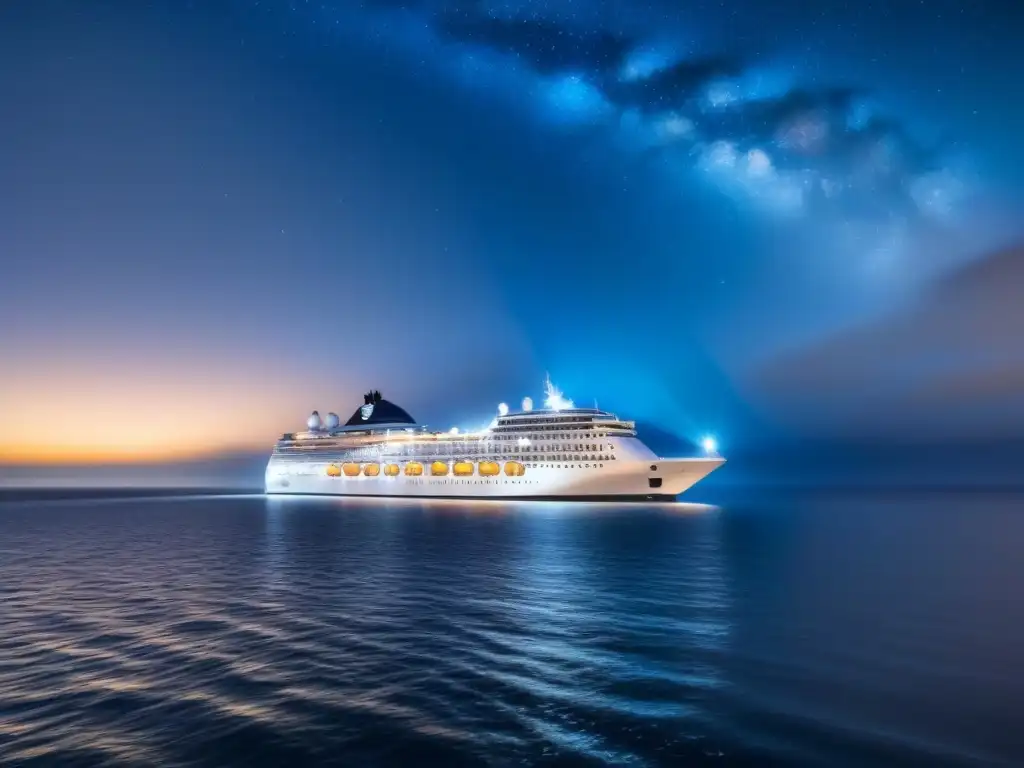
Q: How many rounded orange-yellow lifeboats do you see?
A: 9